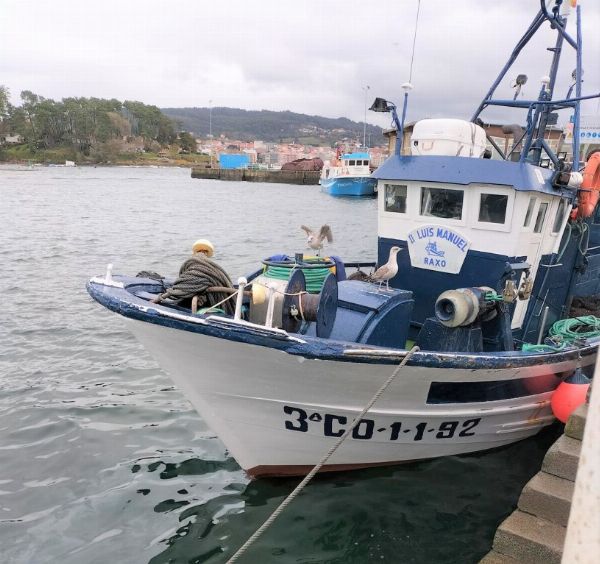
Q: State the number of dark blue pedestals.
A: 1